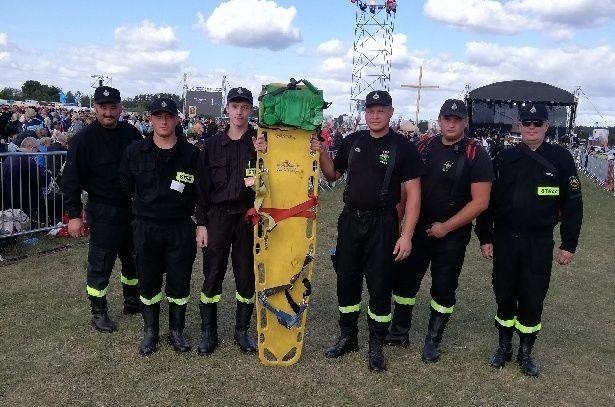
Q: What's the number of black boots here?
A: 12